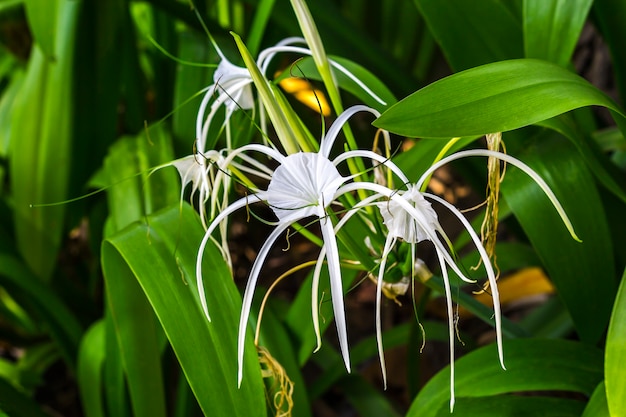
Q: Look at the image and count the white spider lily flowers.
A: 4